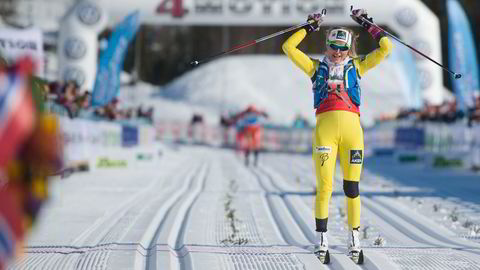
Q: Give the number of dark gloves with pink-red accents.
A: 2